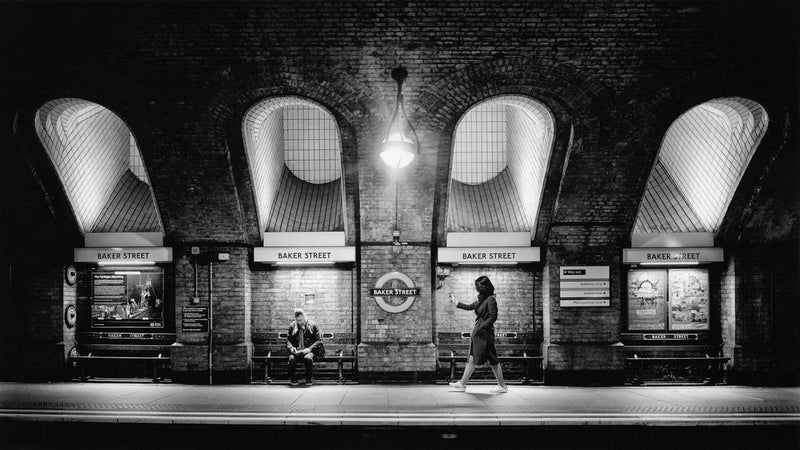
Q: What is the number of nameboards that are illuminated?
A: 4